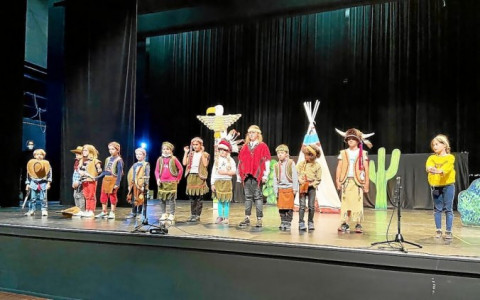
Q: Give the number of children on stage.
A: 13